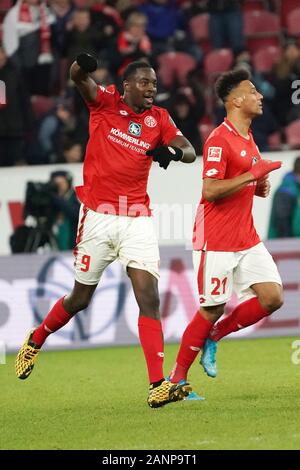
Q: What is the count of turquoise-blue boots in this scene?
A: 2